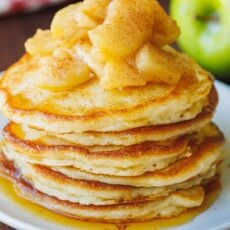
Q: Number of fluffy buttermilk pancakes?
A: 6